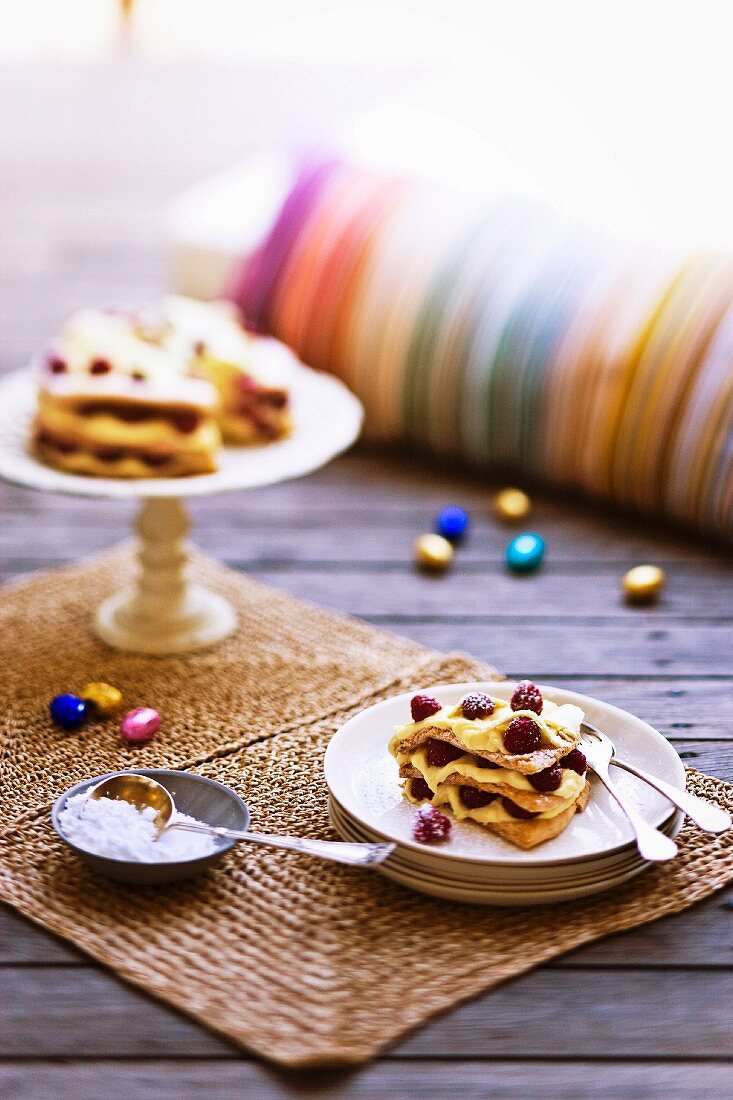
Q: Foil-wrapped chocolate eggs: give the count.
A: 8